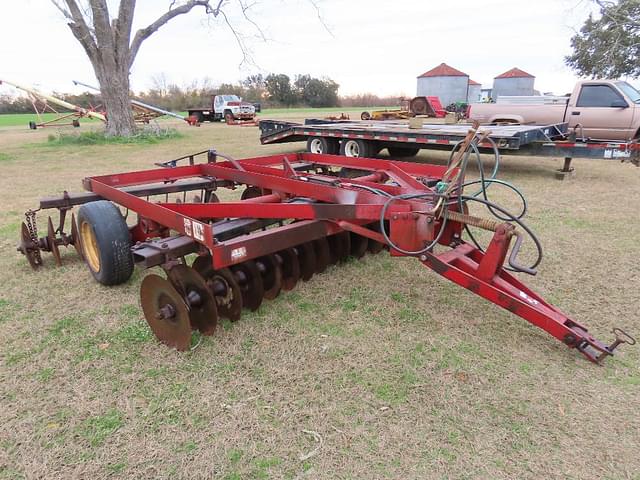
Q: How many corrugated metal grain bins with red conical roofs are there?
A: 3